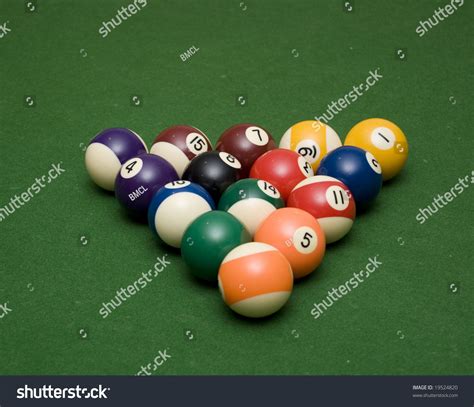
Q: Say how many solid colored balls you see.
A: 8